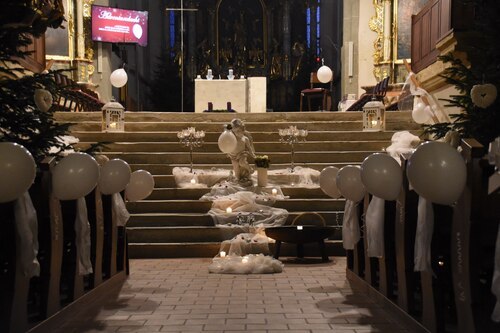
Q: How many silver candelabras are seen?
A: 2